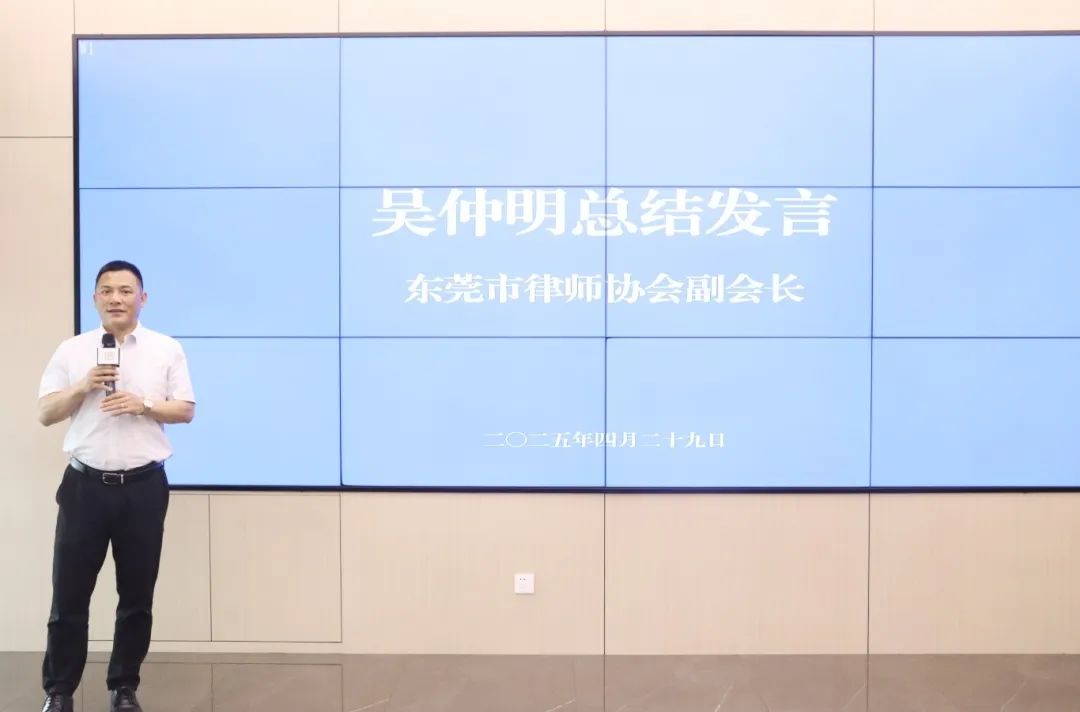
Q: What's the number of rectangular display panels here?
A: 12